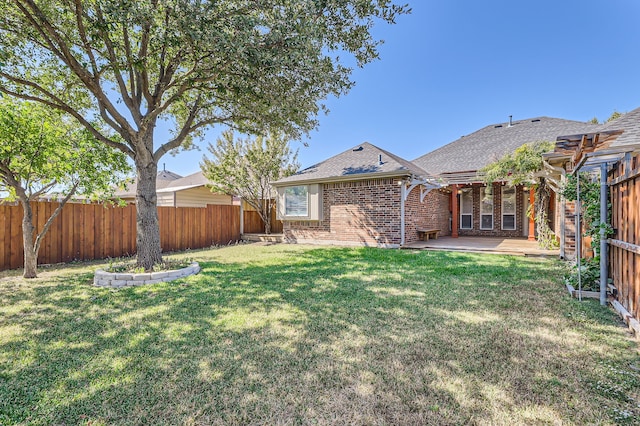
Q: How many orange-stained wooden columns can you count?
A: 2